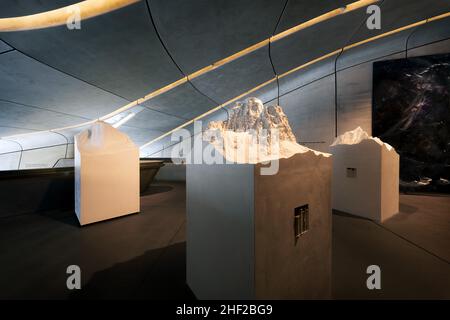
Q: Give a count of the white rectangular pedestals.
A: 3